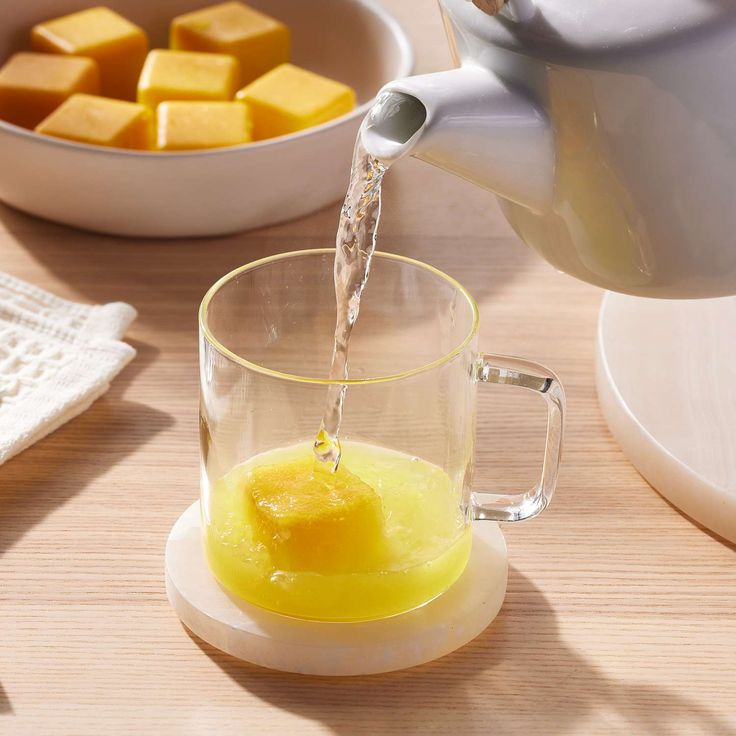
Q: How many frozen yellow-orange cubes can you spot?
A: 8